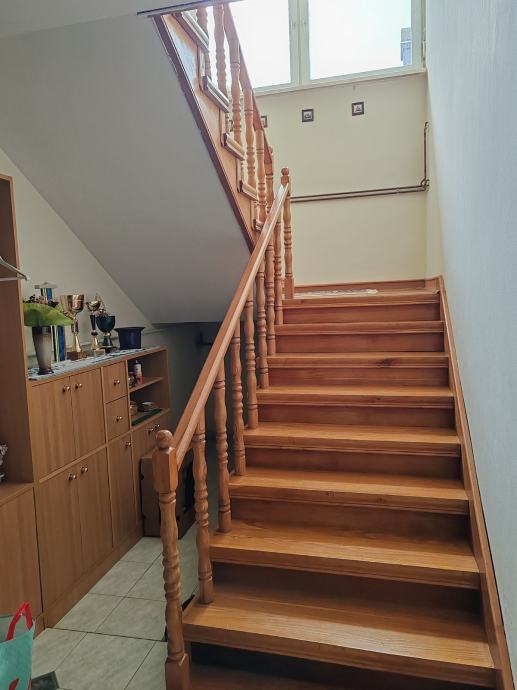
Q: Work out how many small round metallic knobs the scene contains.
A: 9